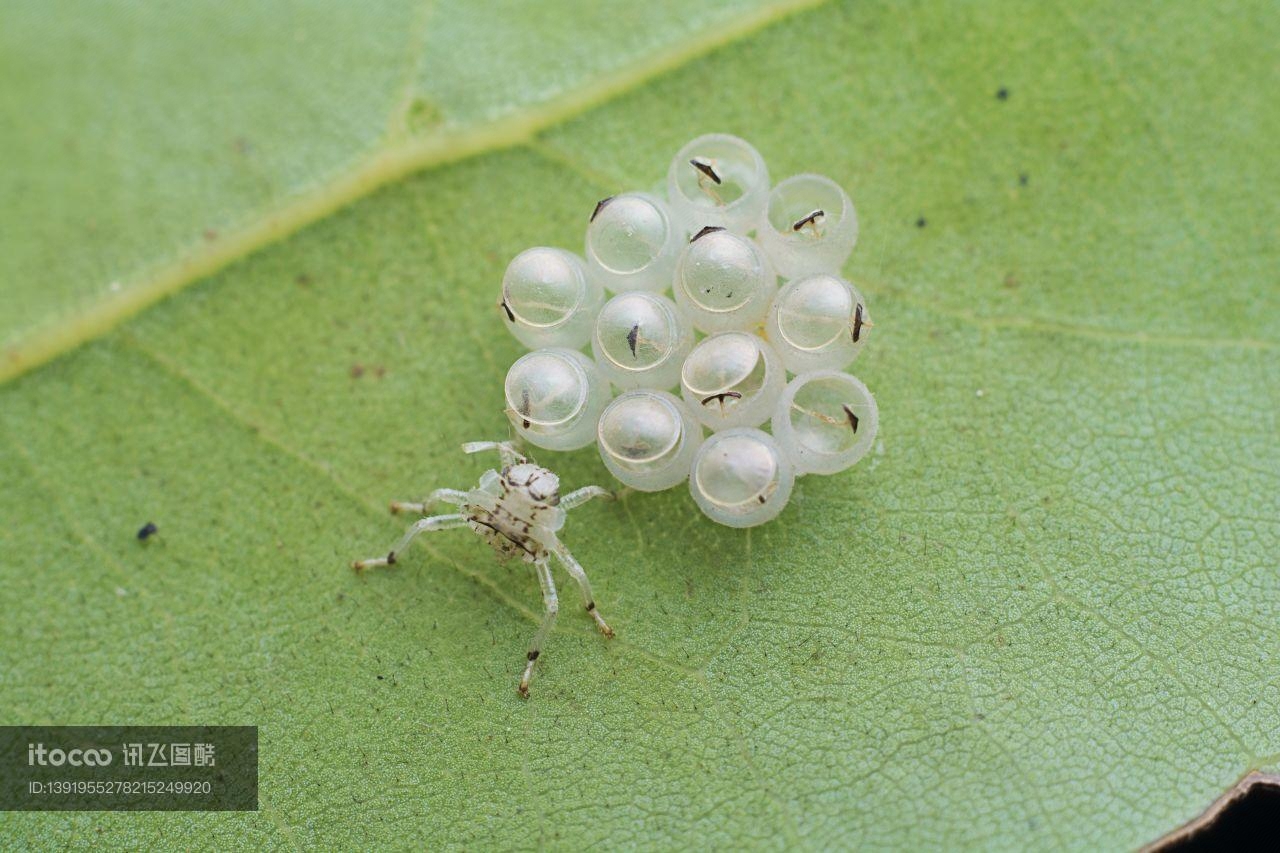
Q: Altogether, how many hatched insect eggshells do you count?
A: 12